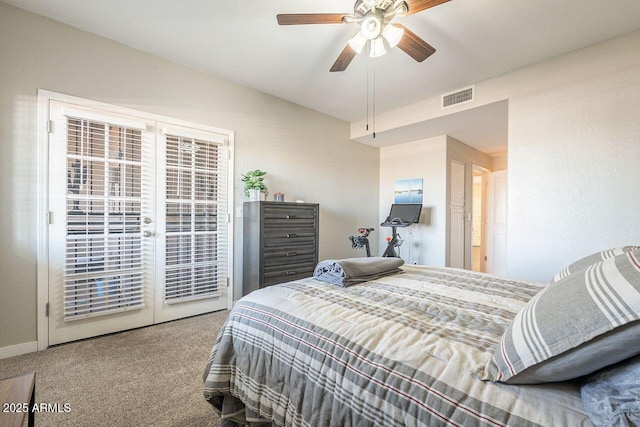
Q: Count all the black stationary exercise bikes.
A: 1